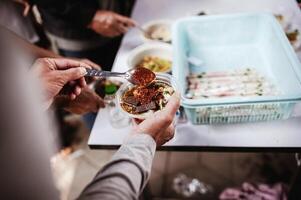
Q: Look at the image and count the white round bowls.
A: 3